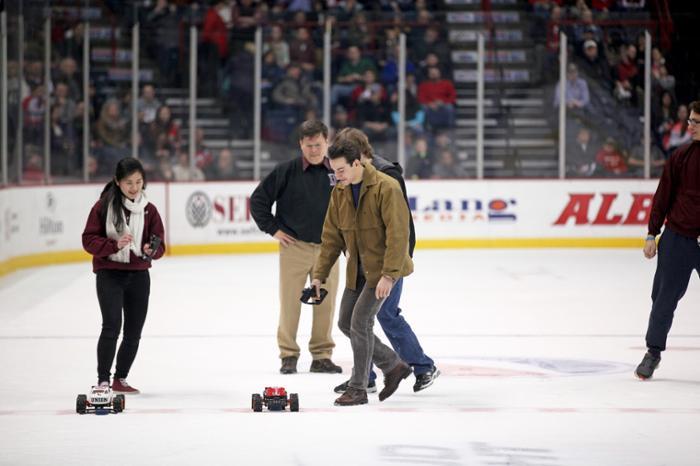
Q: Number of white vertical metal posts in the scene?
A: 12